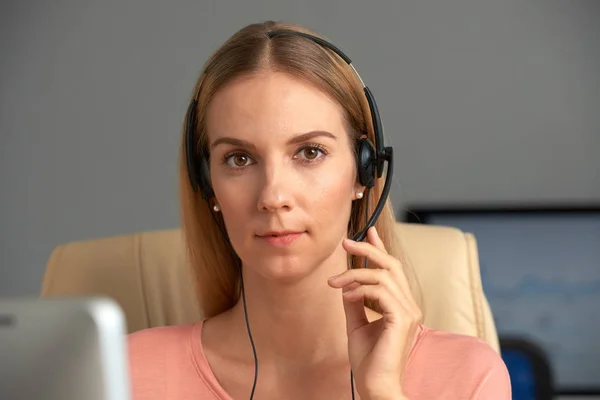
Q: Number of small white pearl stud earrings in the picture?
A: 2